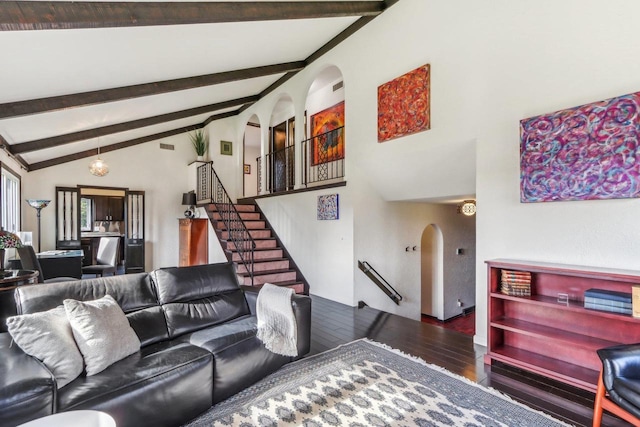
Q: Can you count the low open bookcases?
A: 1